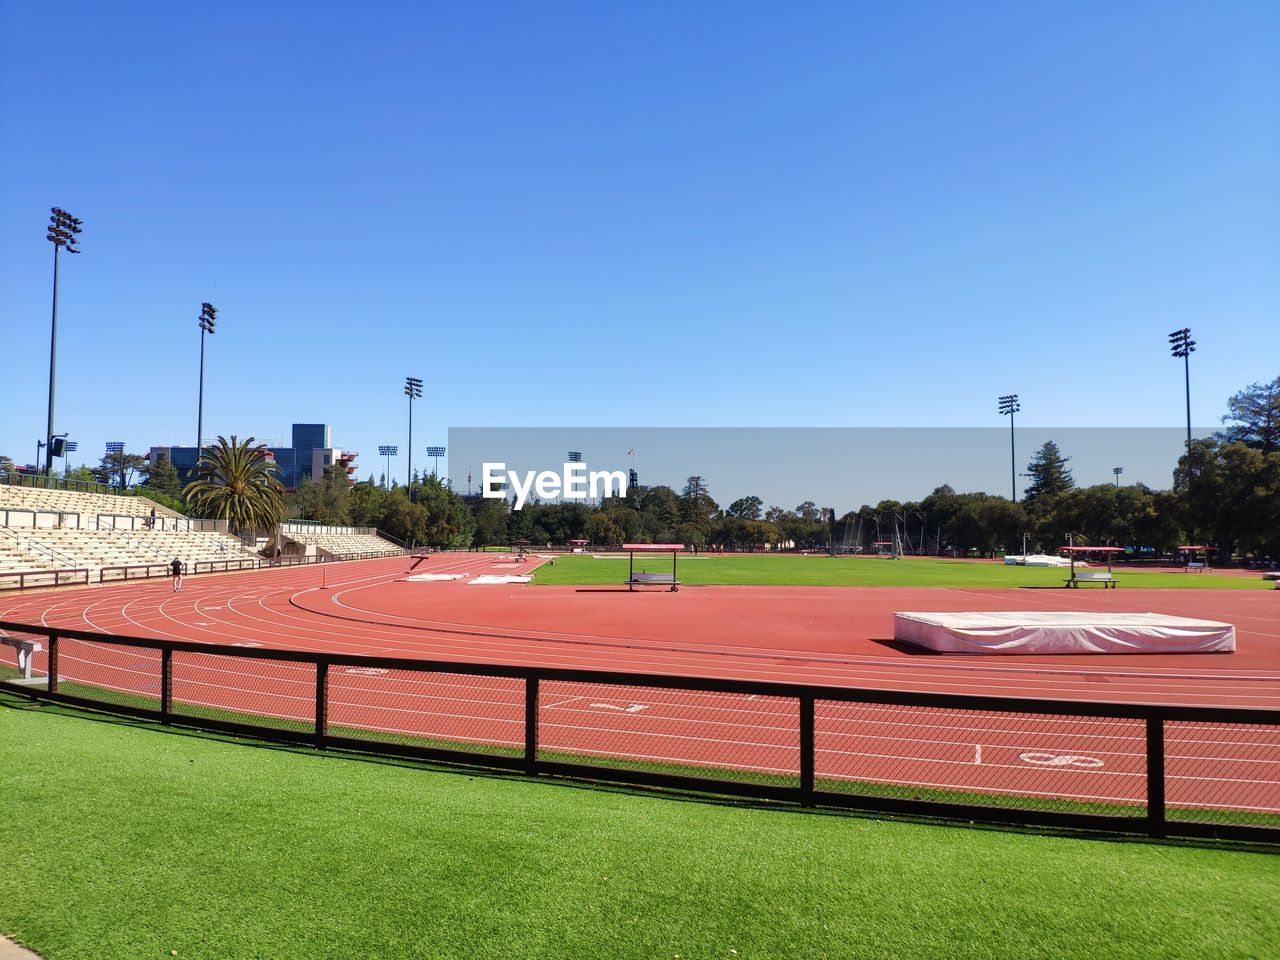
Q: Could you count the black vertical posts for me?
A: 6